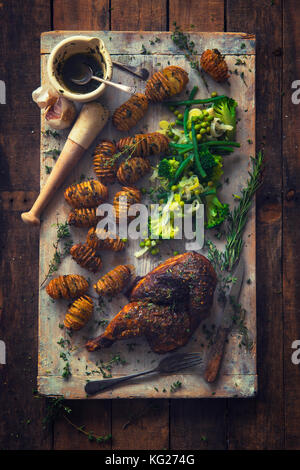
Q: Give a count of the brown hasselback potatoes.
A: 14